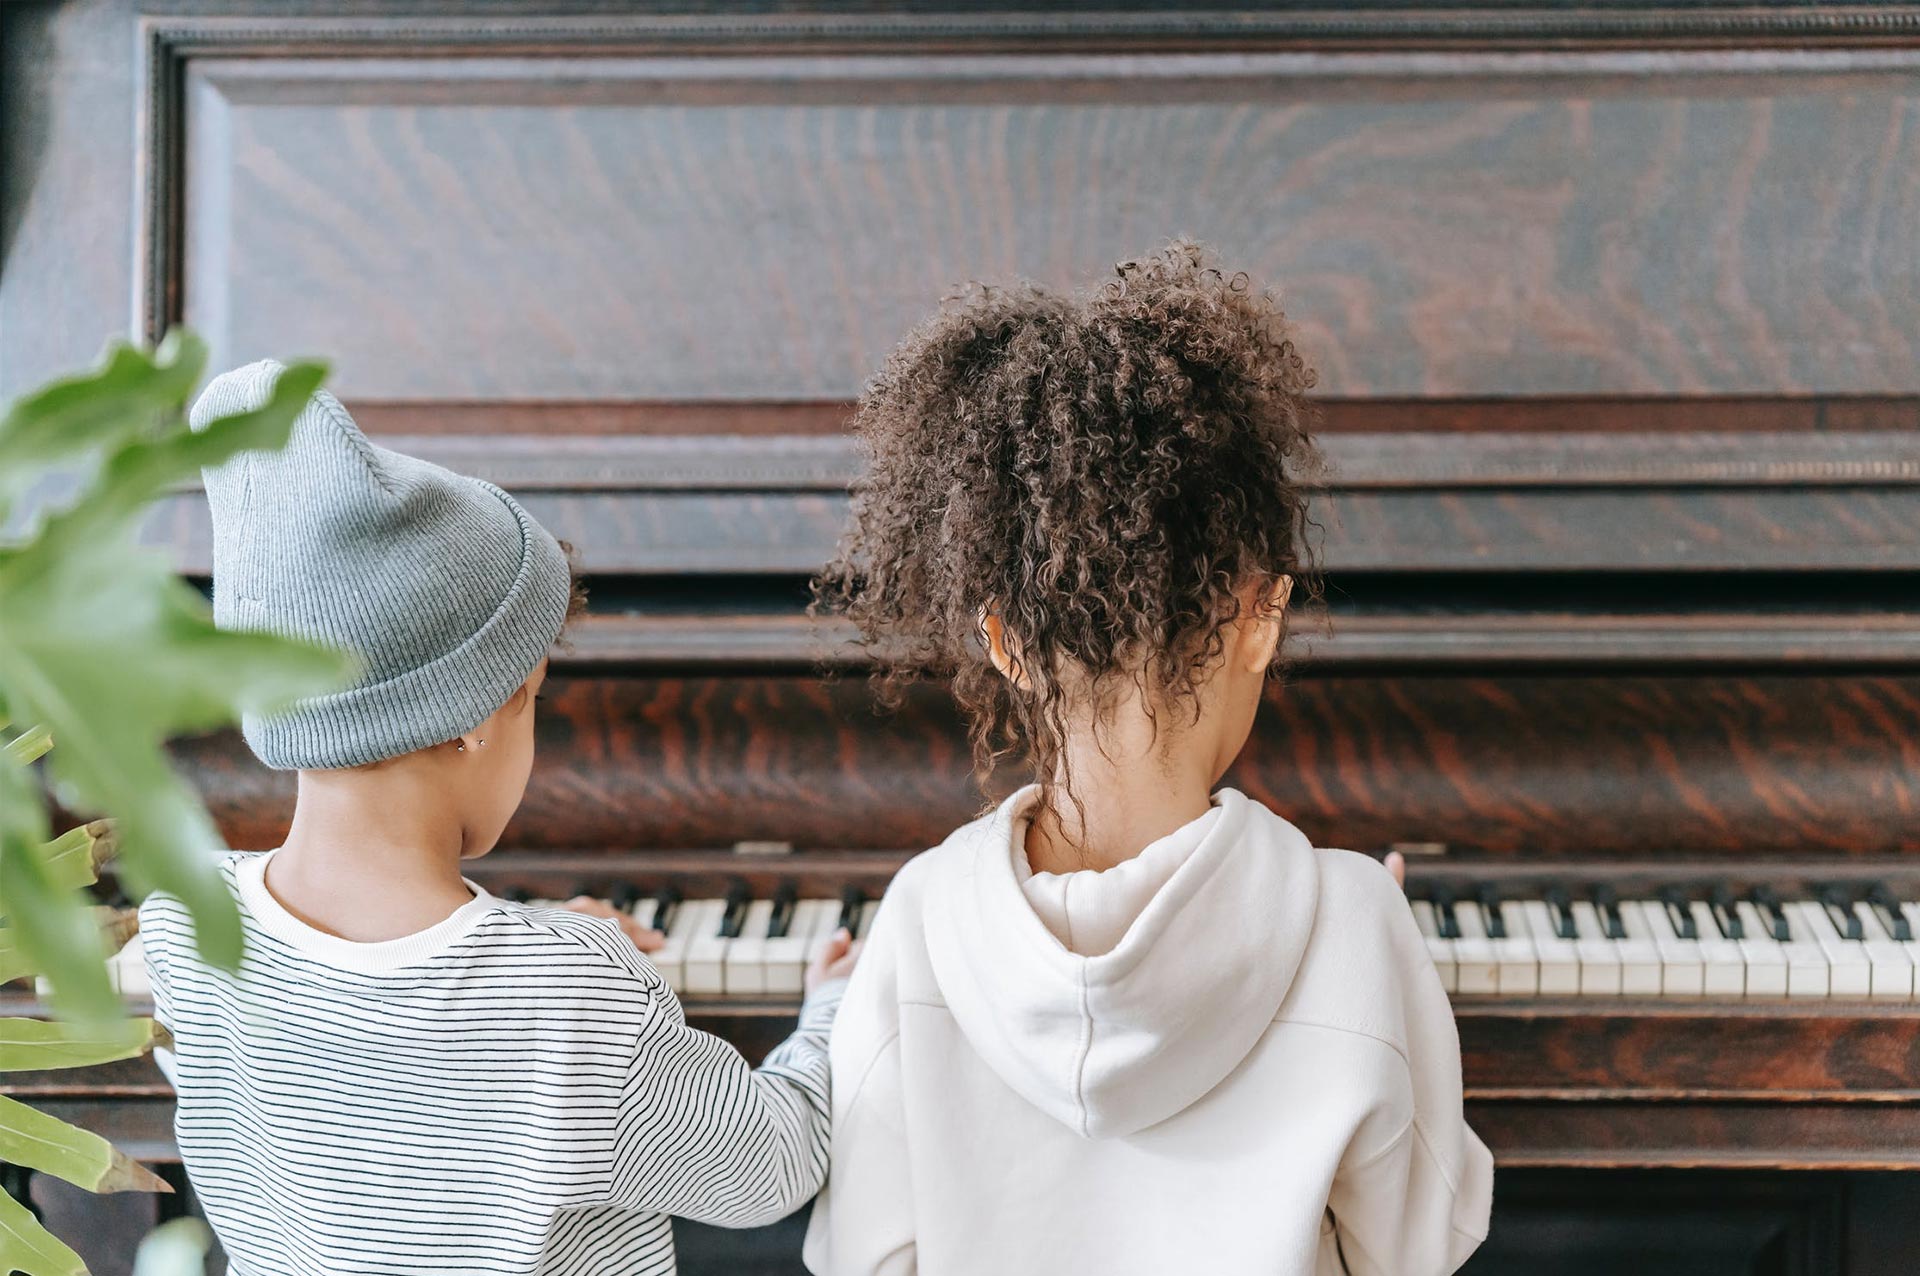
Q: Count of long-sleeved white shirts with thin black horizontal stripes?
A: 1